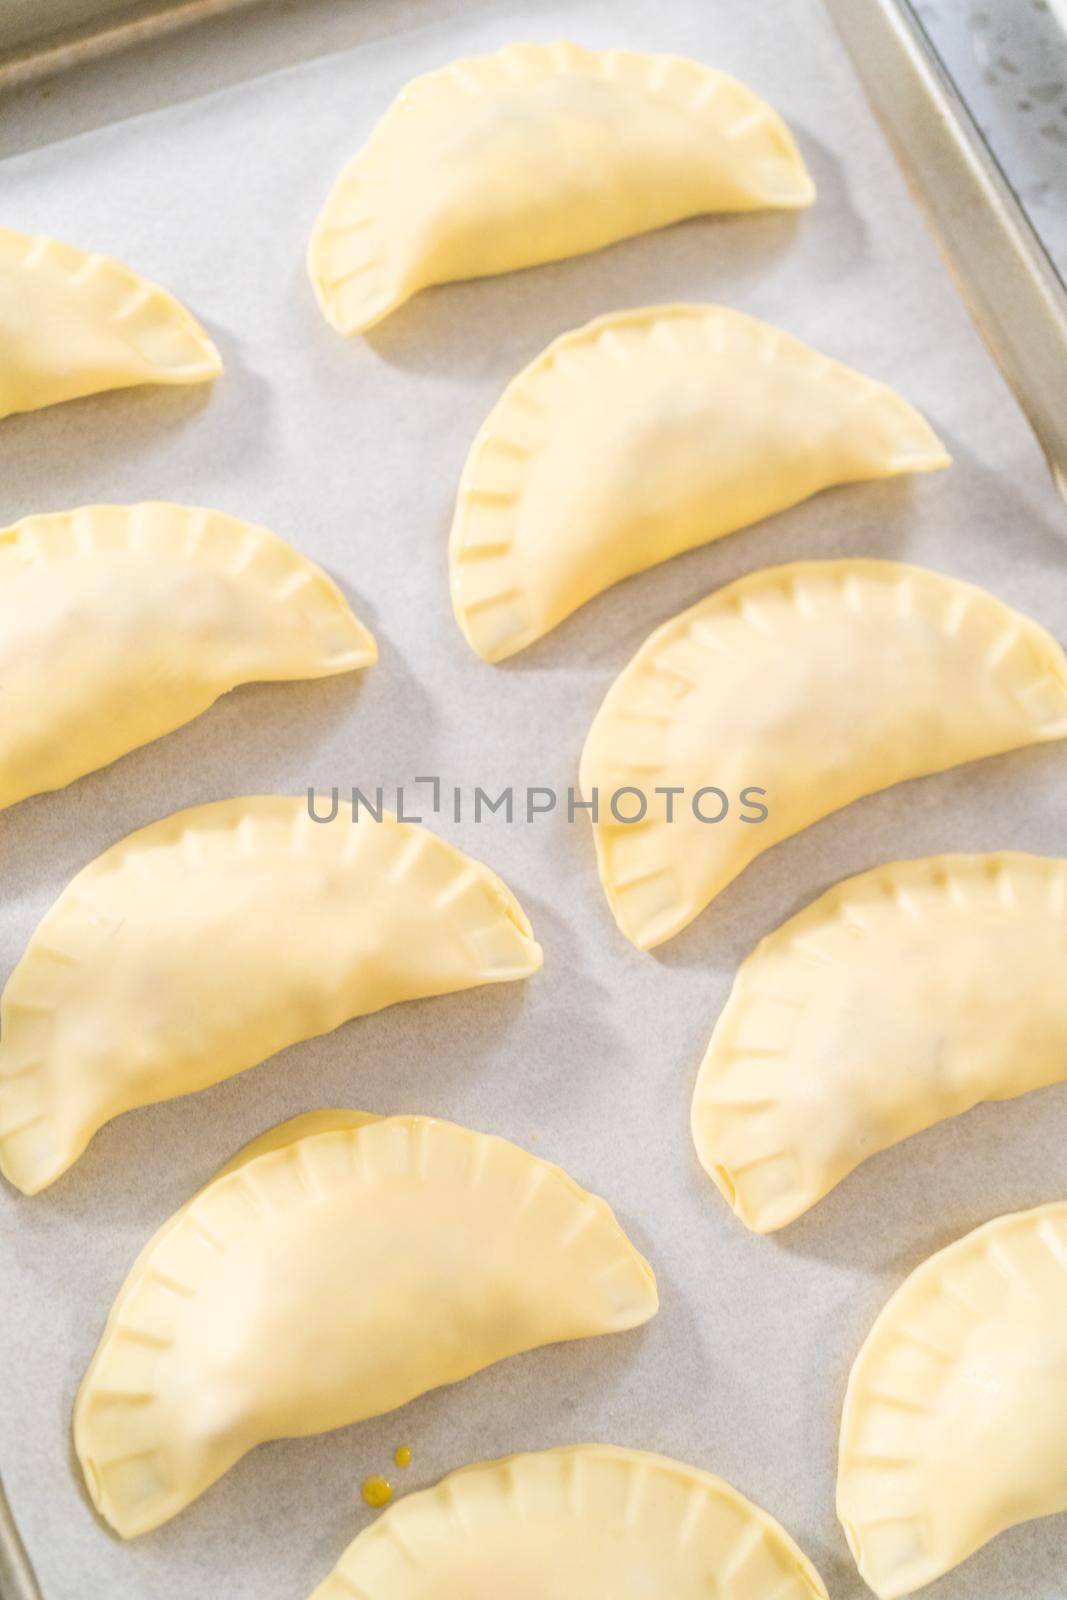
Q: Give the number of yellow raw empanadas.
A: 10